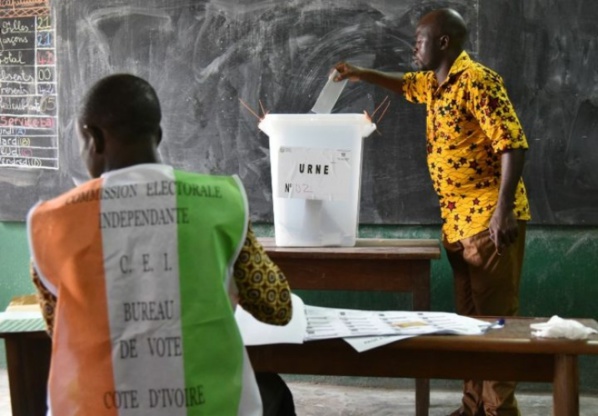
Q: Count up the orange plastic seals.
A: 4